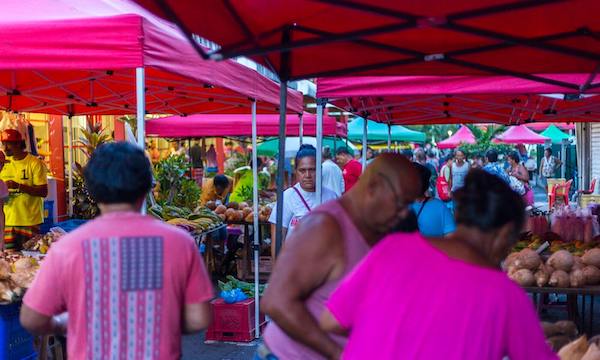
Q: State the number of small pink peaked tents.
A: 2